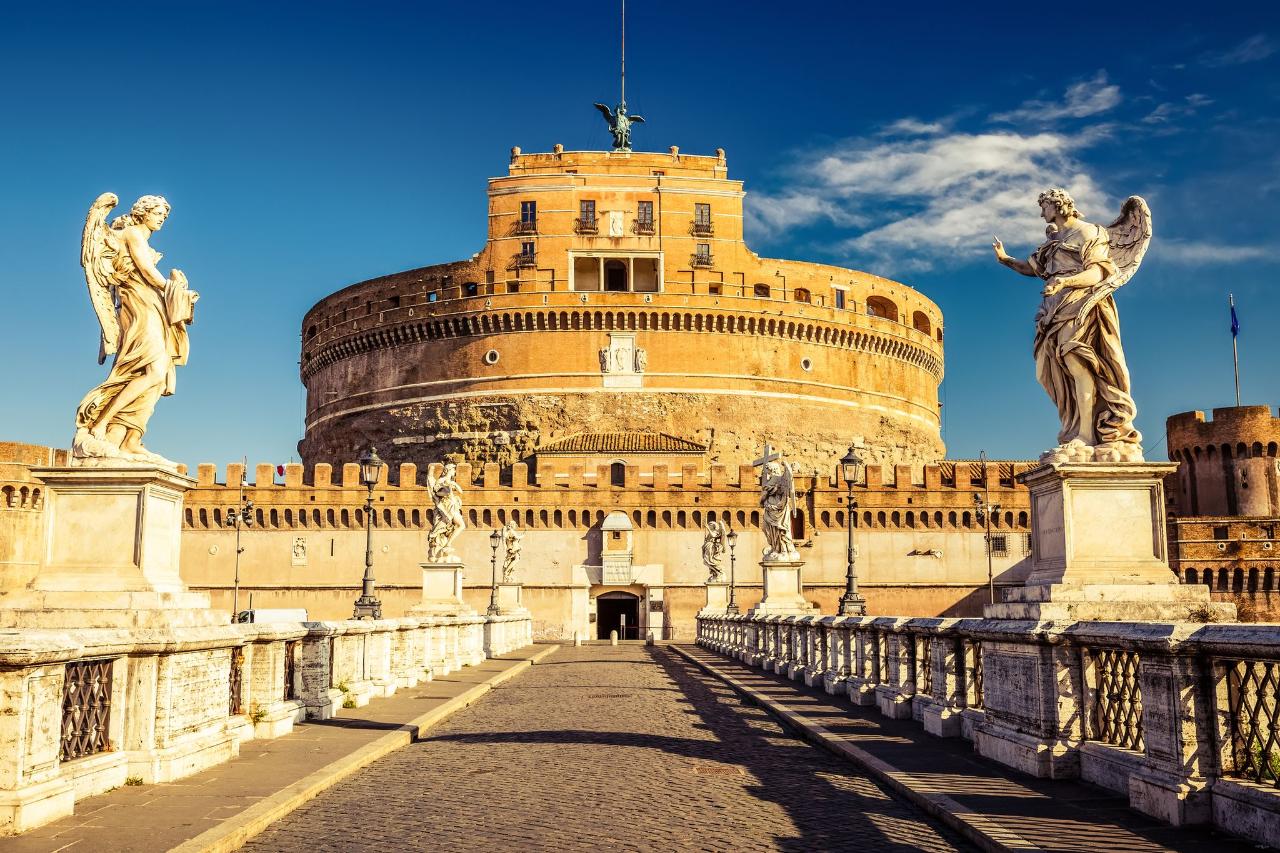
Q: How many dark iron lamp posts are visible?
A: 4